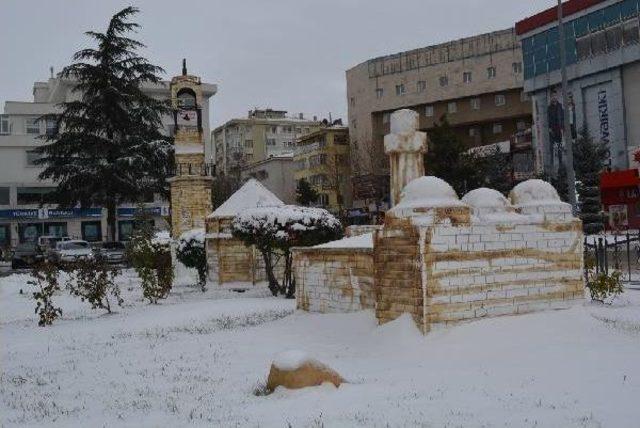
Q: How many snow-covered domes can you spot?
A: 3